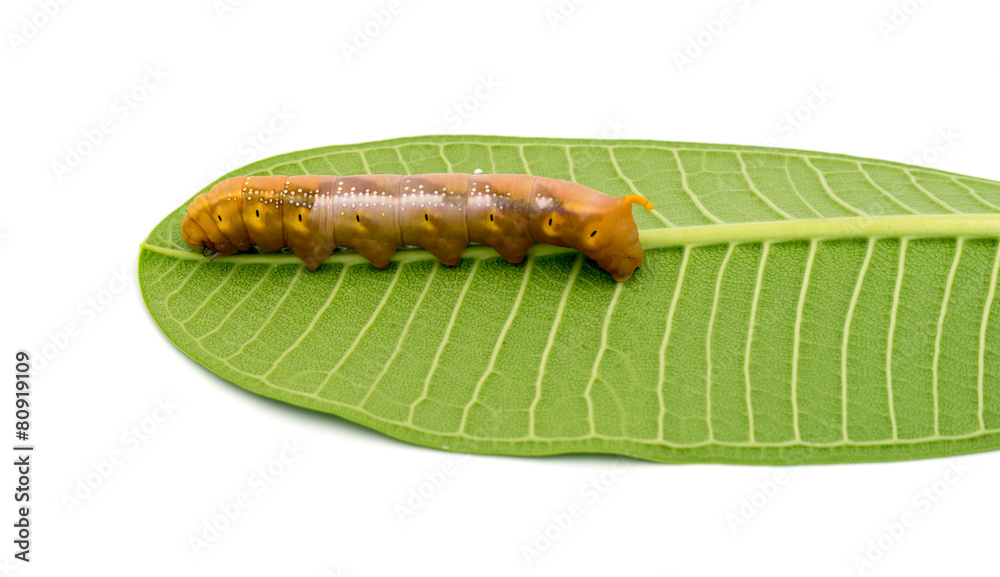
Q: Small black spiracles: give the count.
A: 8